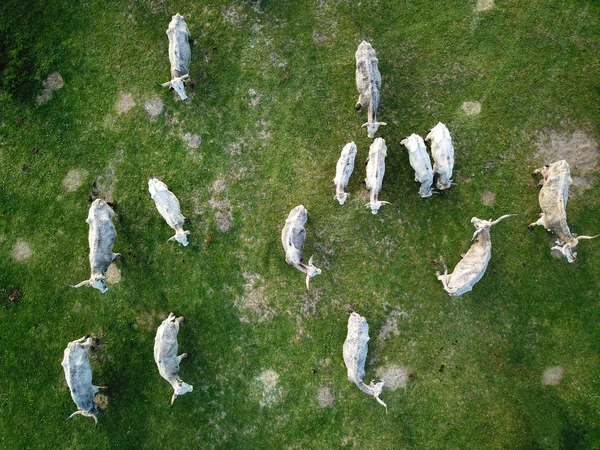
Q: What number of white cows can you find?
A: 14